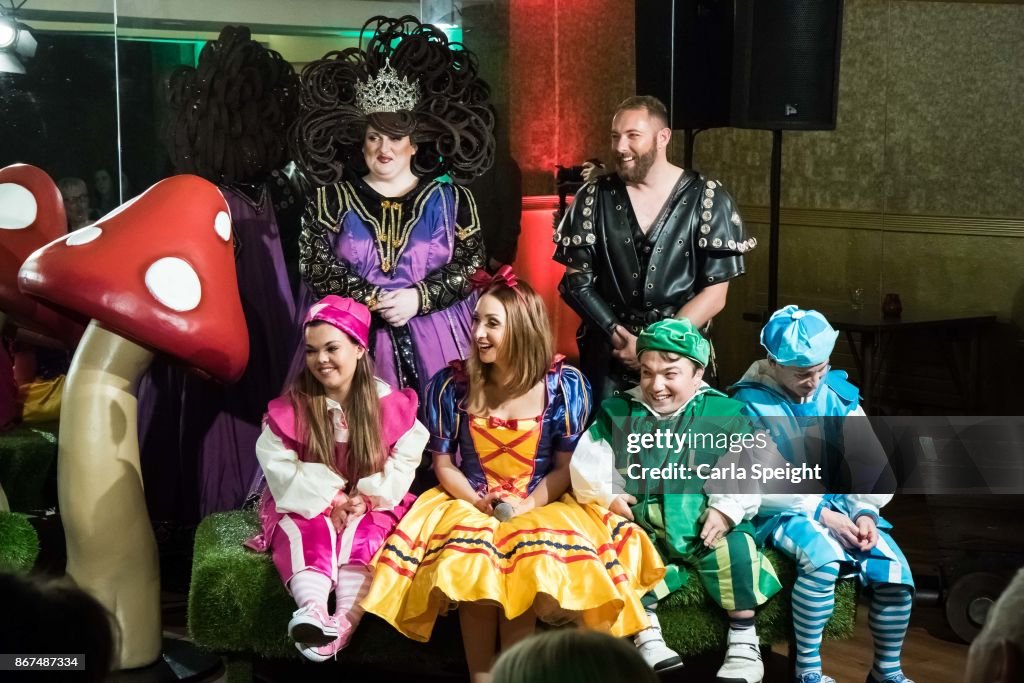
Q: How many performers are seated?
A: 4